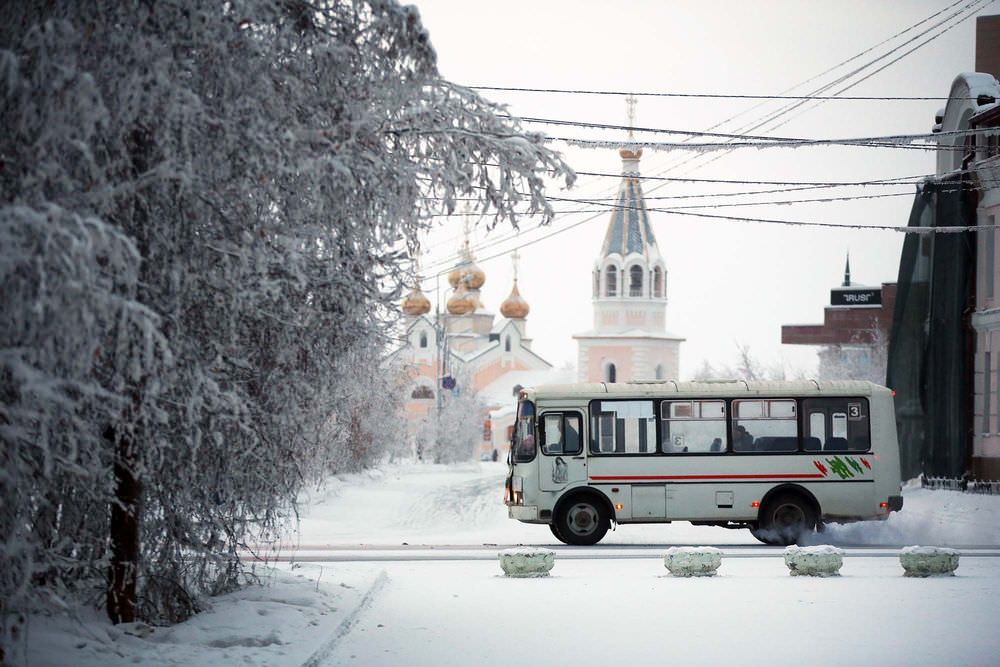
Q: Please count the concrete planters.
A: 4